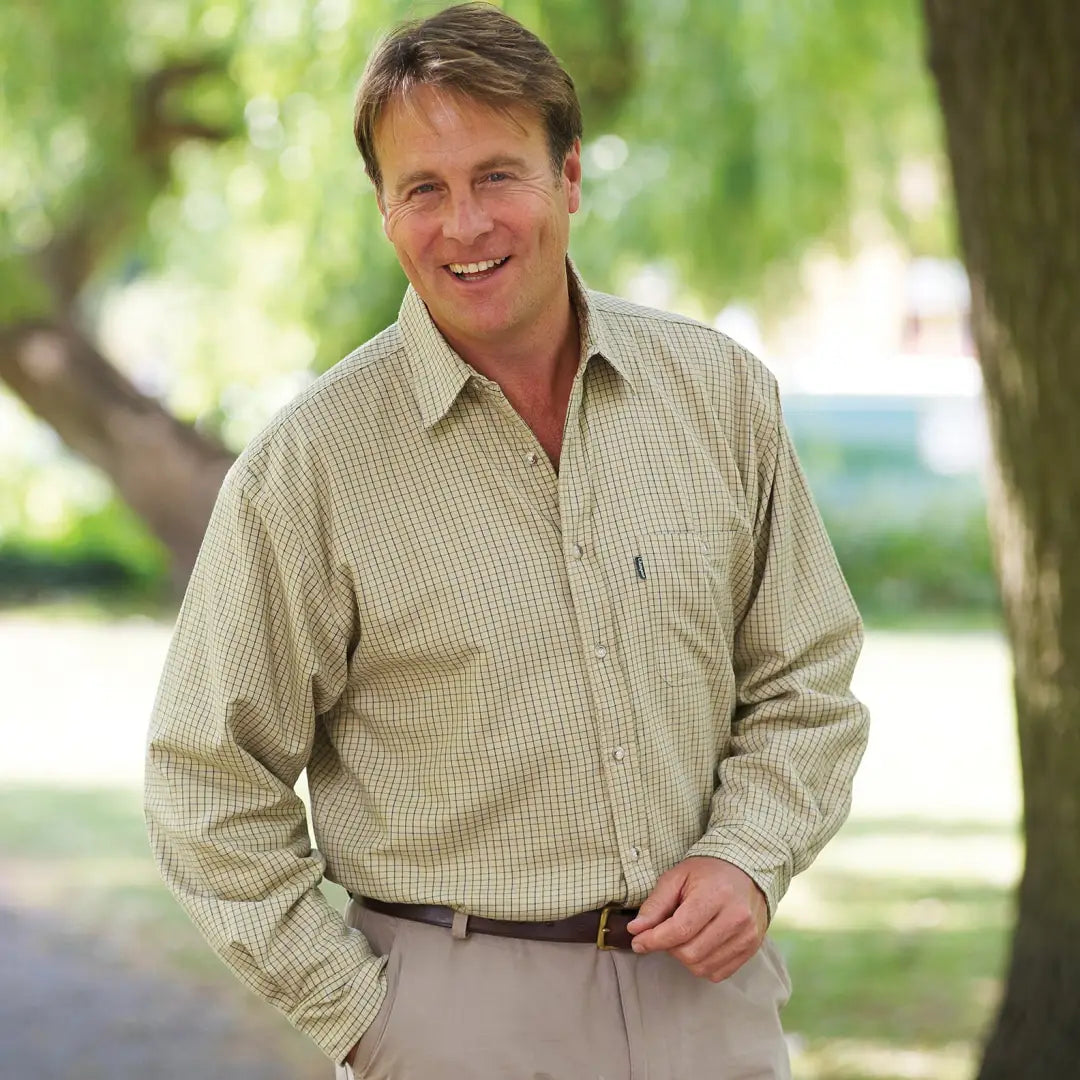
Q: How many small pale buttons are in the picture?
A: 5